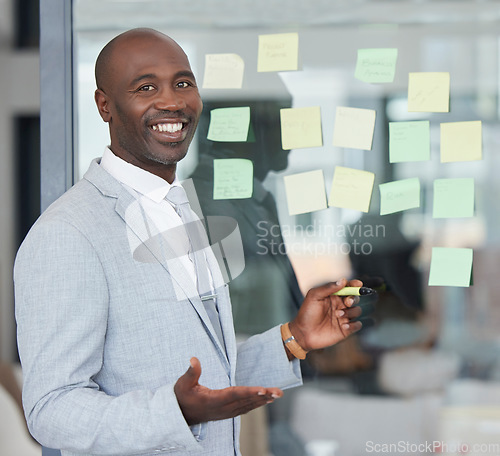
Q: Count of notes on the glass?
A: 15